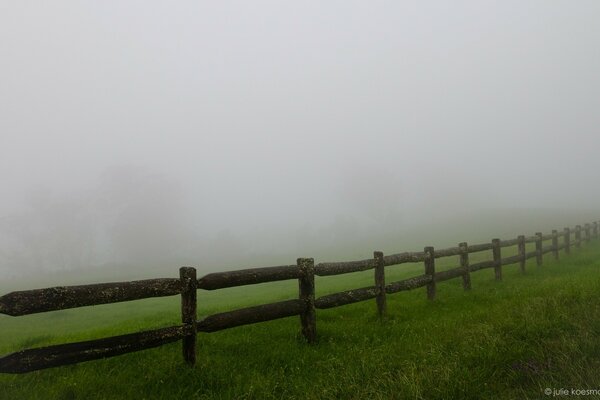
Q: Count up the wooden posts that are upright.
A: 13